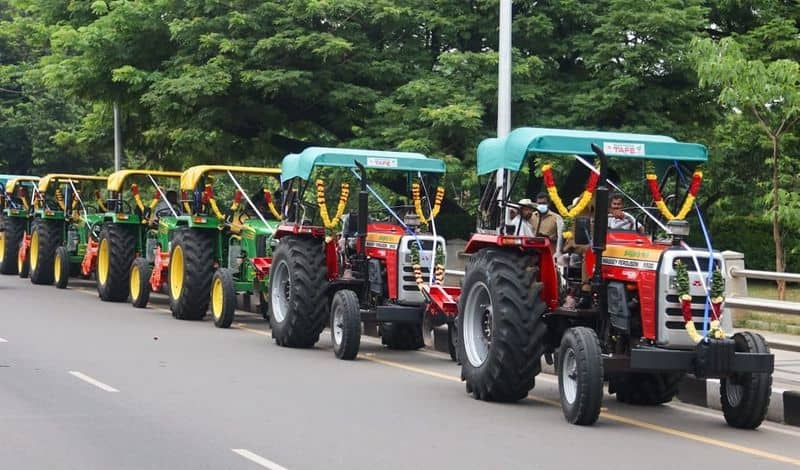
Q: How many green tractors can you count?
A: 4